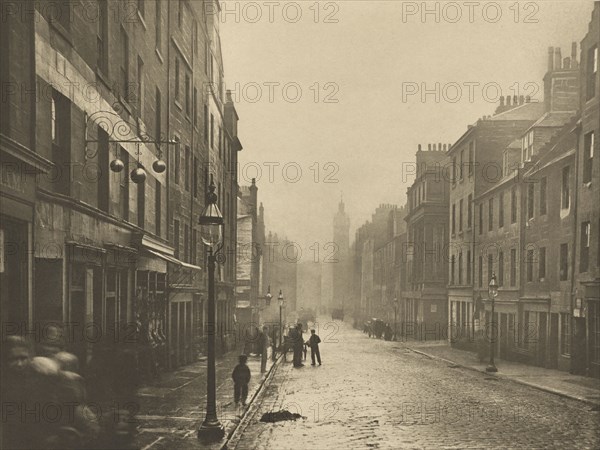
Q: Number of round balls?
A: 3